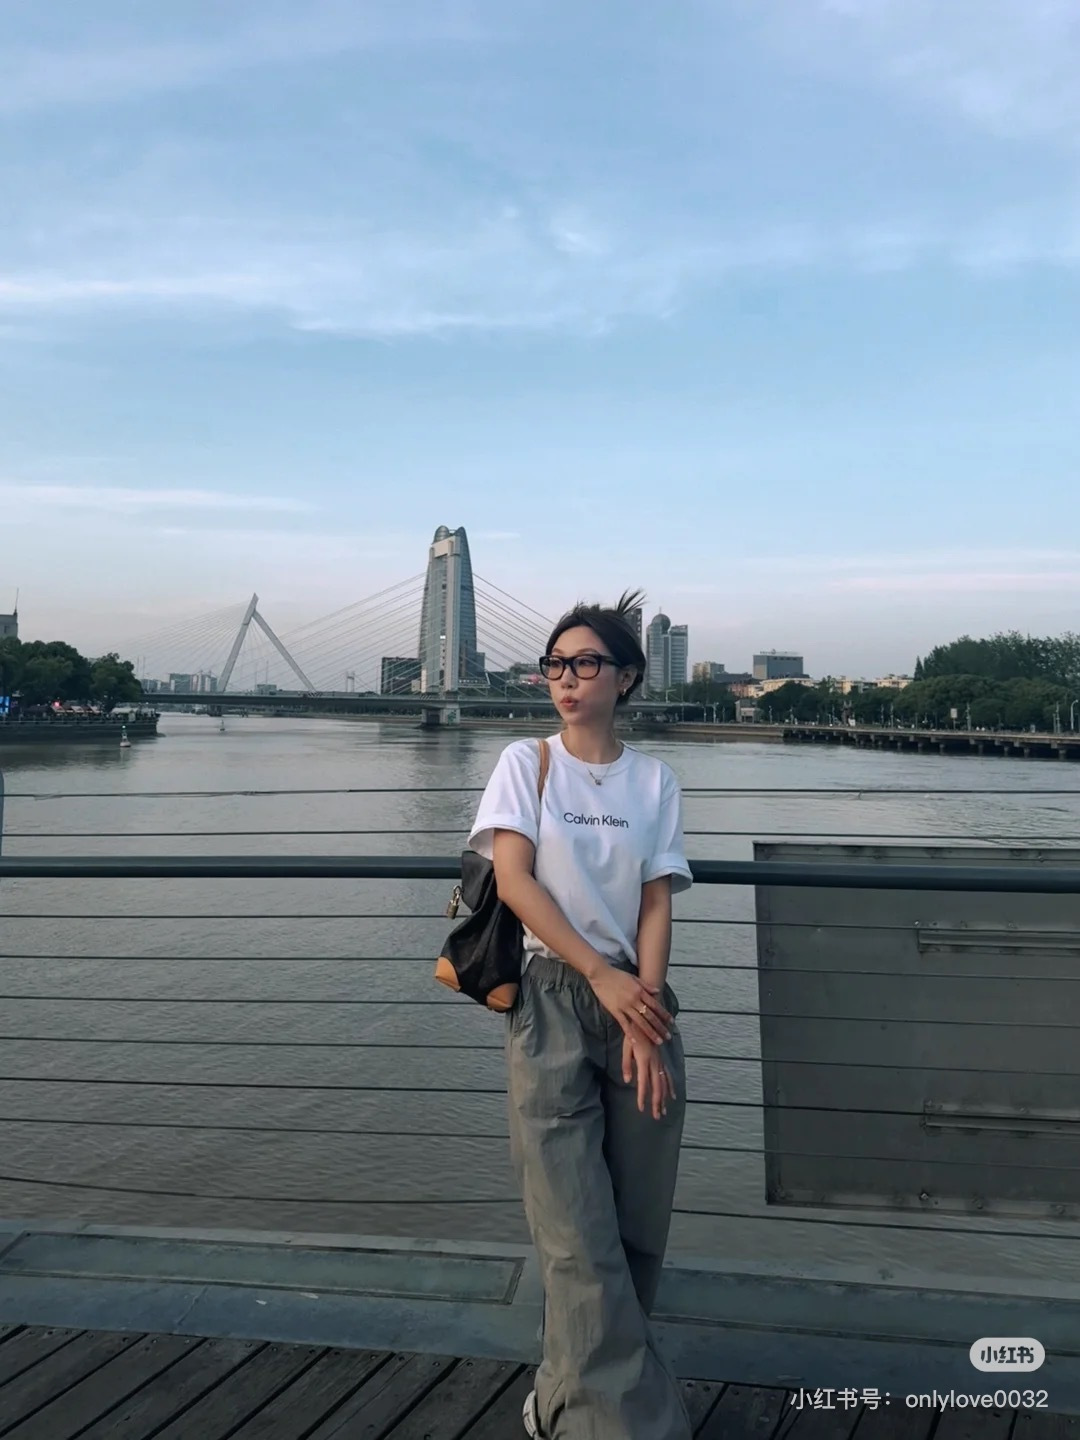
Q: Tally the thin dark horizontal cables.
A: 9